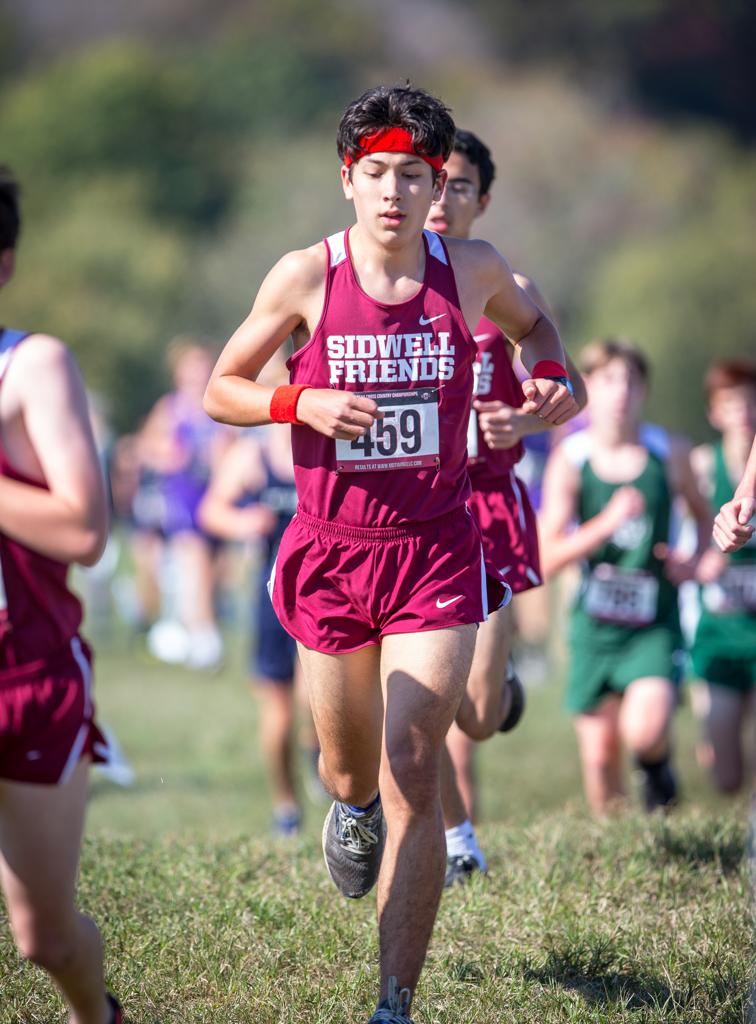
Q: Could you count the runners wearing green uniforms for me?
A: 2